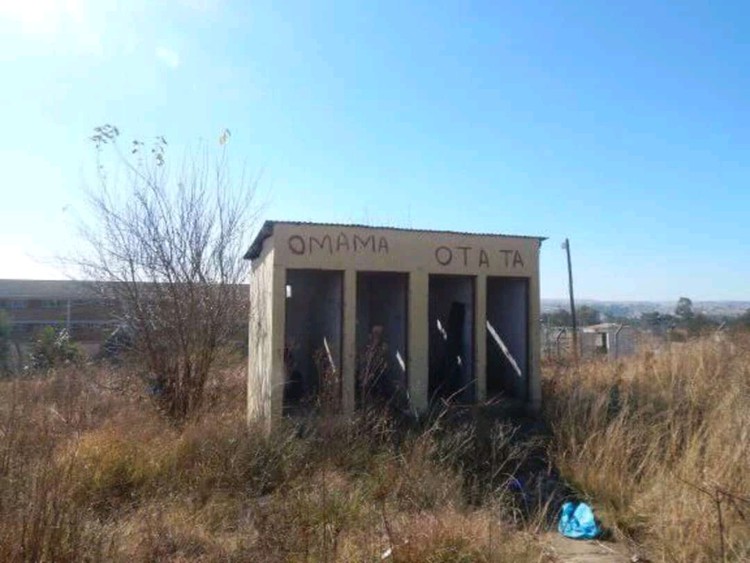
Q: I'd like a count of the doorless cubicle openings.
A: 4